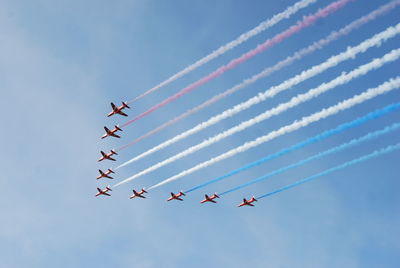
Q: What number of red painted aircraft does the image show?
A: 9